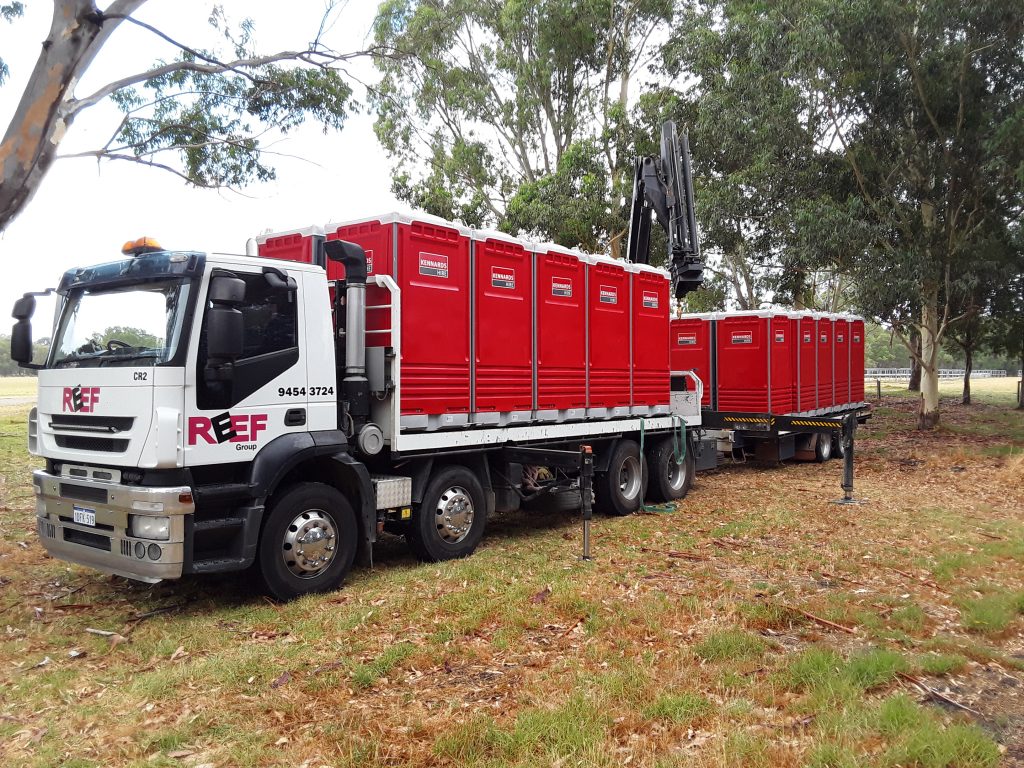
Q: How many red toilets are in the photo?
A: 12